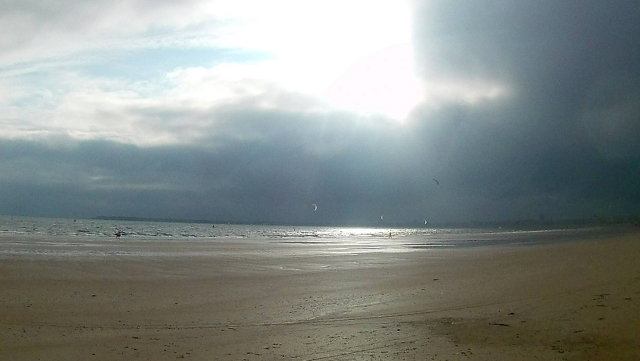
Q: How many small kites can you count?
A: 4